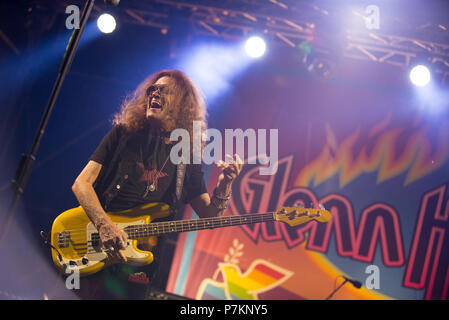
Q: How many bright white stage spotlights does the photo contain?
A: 3